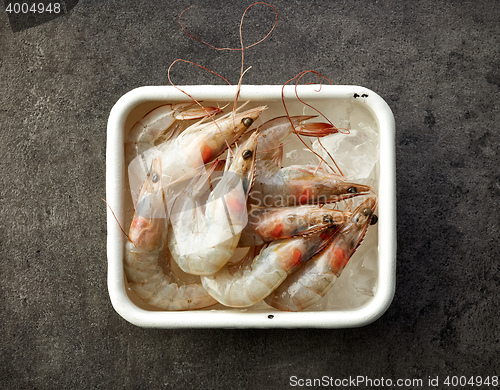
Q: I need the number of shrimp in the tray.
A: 7